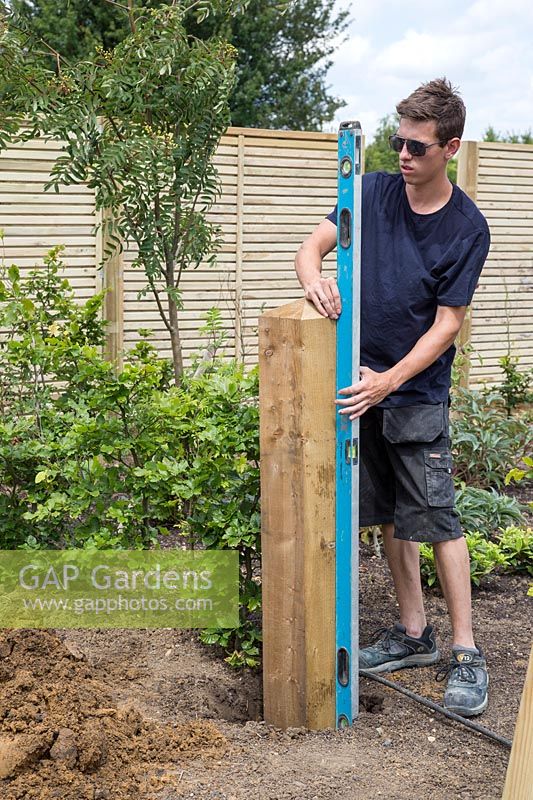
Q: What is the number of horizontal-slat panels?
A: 3